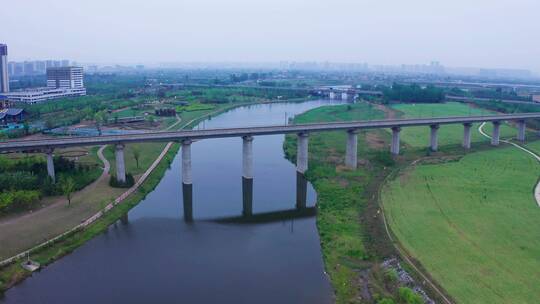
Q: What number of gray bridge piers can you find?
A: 11